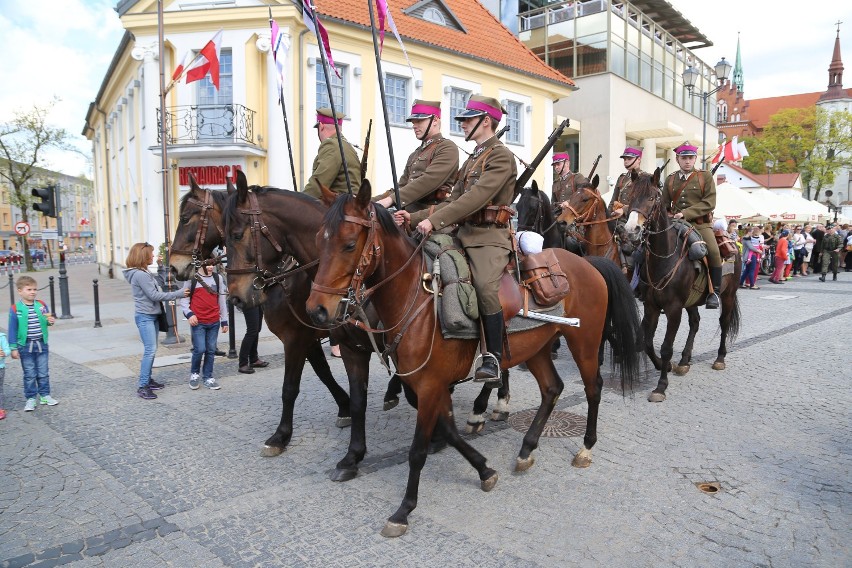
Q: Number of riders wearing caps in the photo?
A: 6